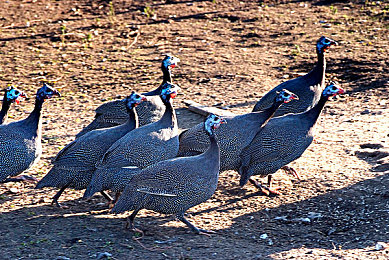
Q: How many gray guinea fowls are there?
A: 9